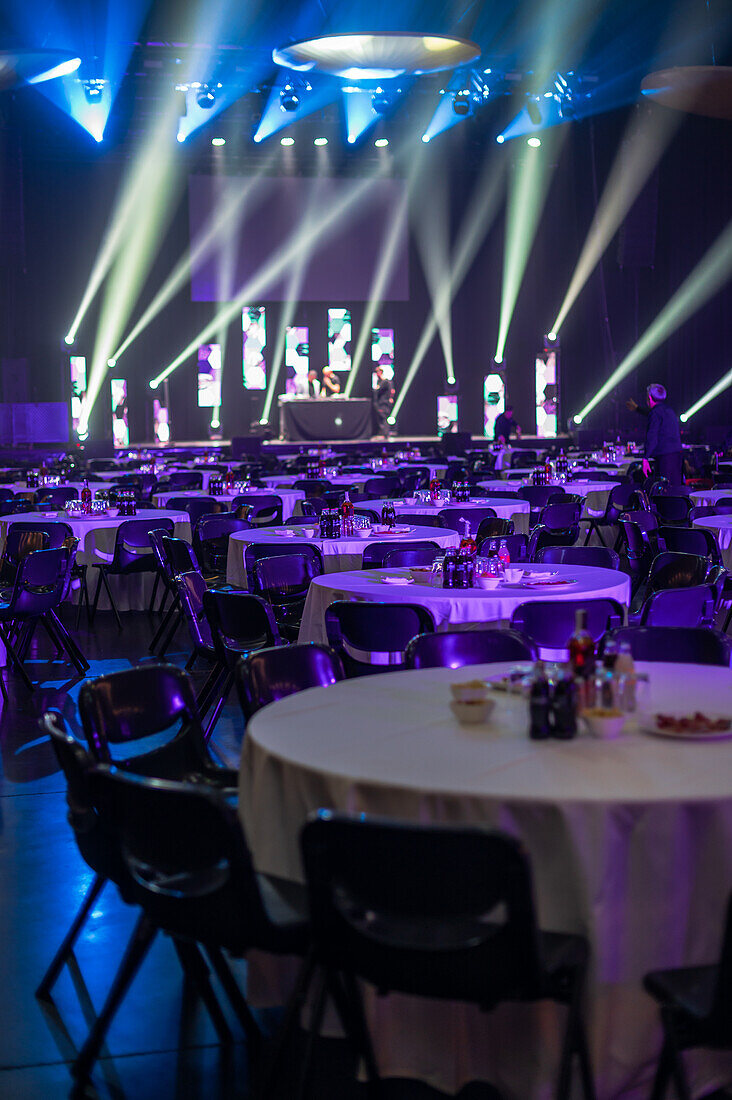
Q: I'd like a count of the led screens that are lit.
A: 11